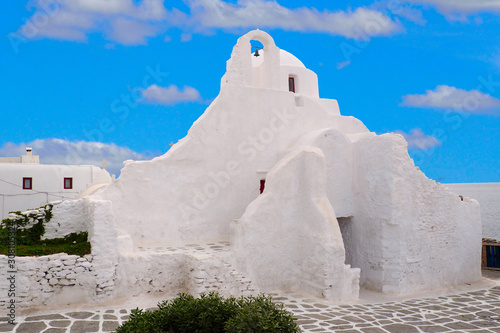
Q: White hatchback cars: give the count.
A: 0